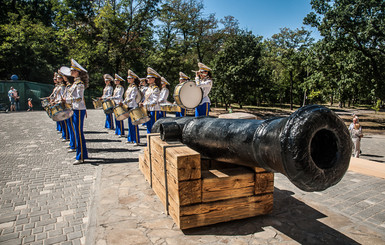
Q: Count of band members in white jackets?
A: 12